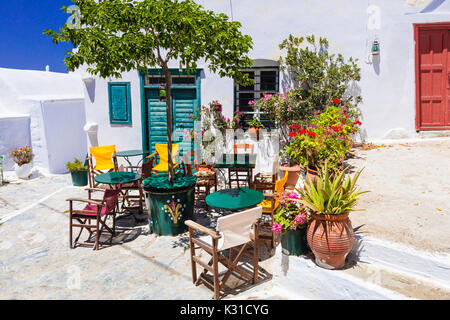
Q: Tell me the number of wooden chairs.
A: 9